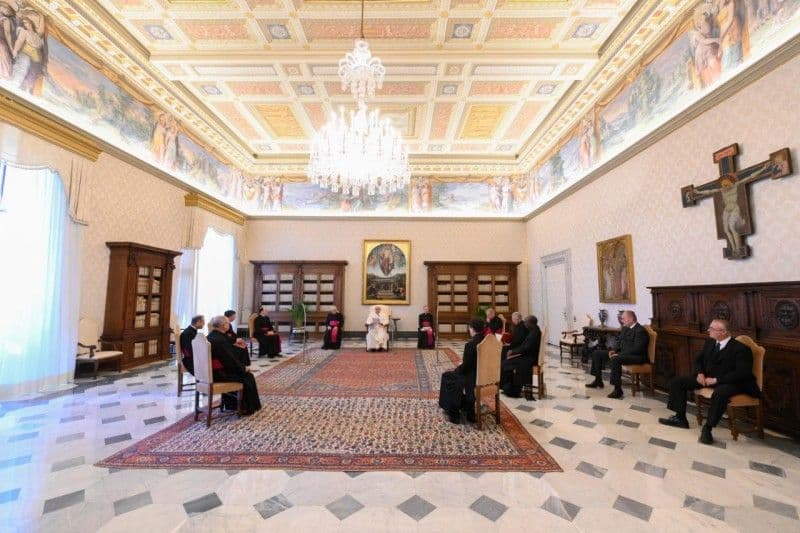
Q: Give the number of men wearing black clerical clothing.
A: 10